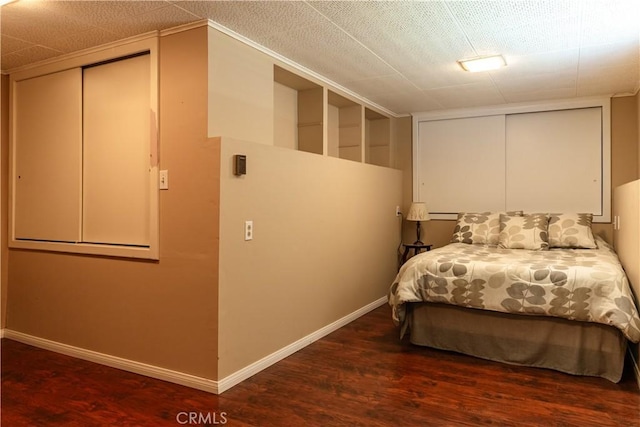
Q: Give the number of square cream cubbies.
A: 3